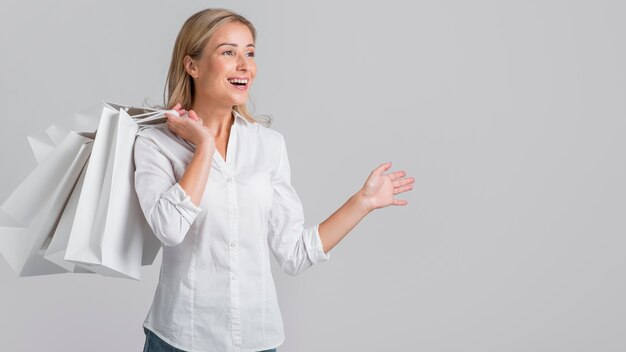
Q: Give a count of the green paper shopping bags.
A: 0